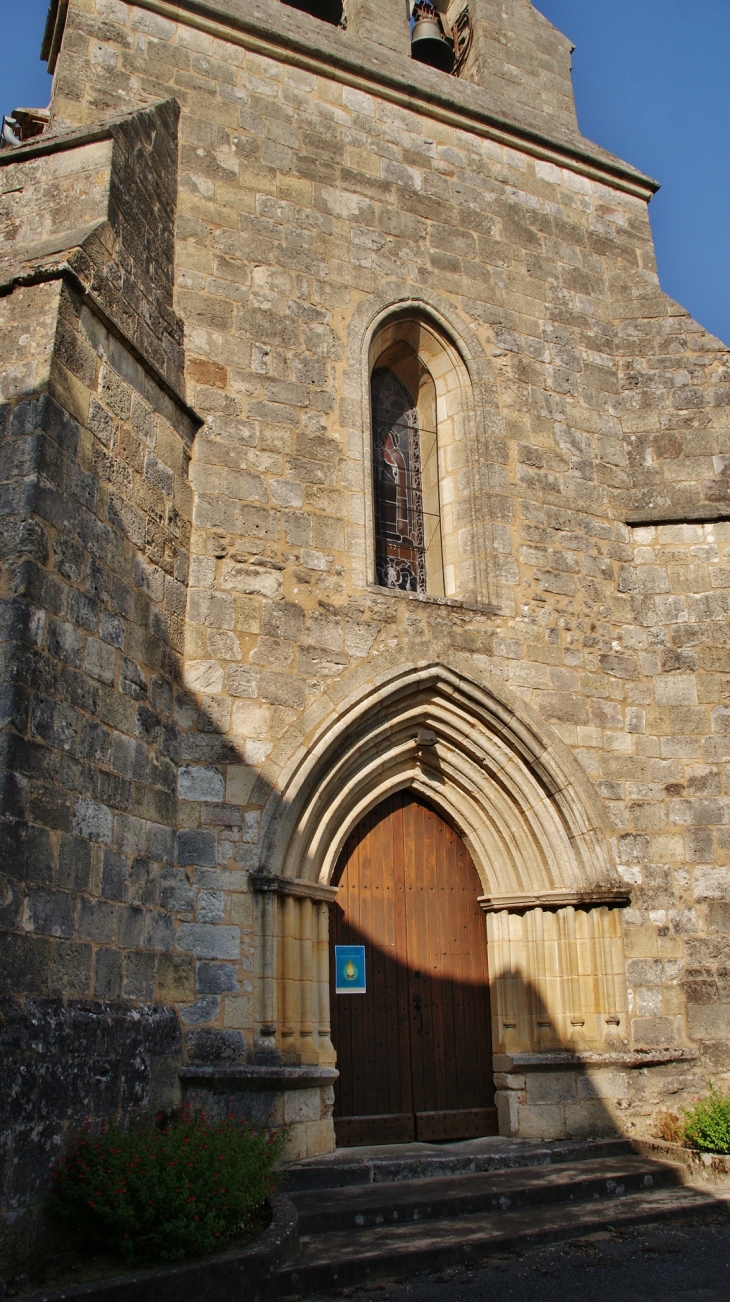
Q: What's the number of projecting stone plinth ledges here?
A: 2